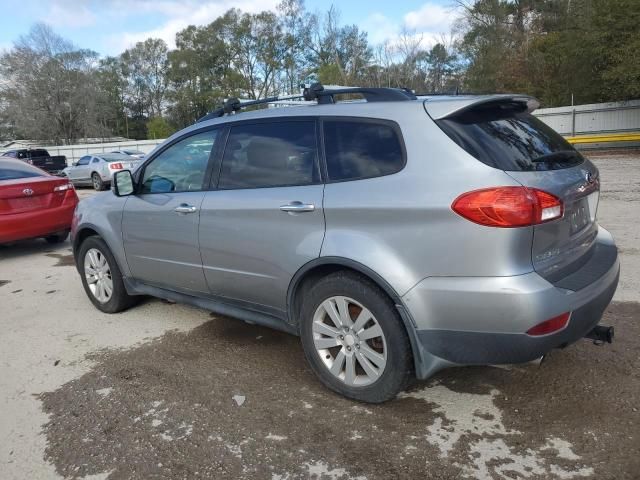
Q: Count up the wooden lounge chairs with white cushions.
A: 0